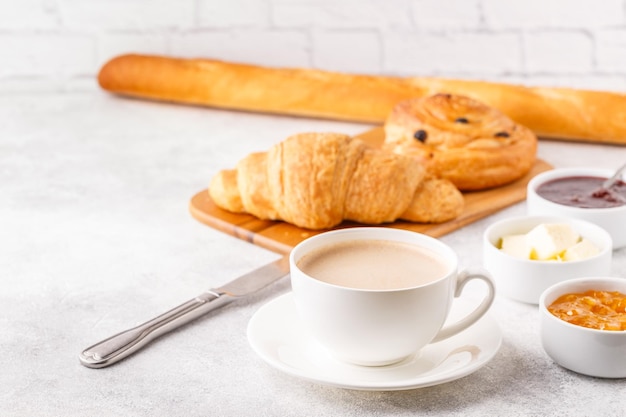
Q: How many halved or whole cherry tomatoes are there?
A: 0